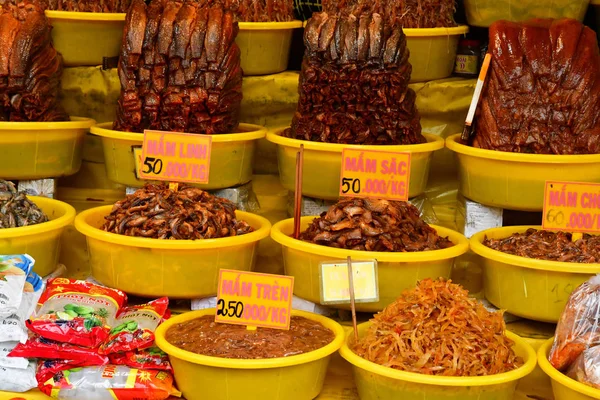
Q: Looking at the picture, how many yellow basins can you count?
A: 15